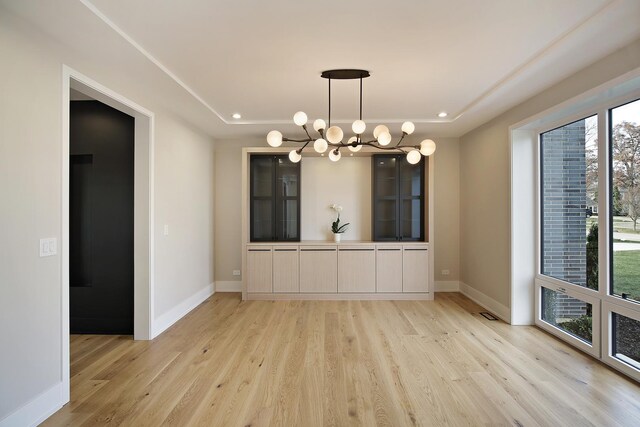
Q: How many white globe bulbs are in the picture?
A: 14